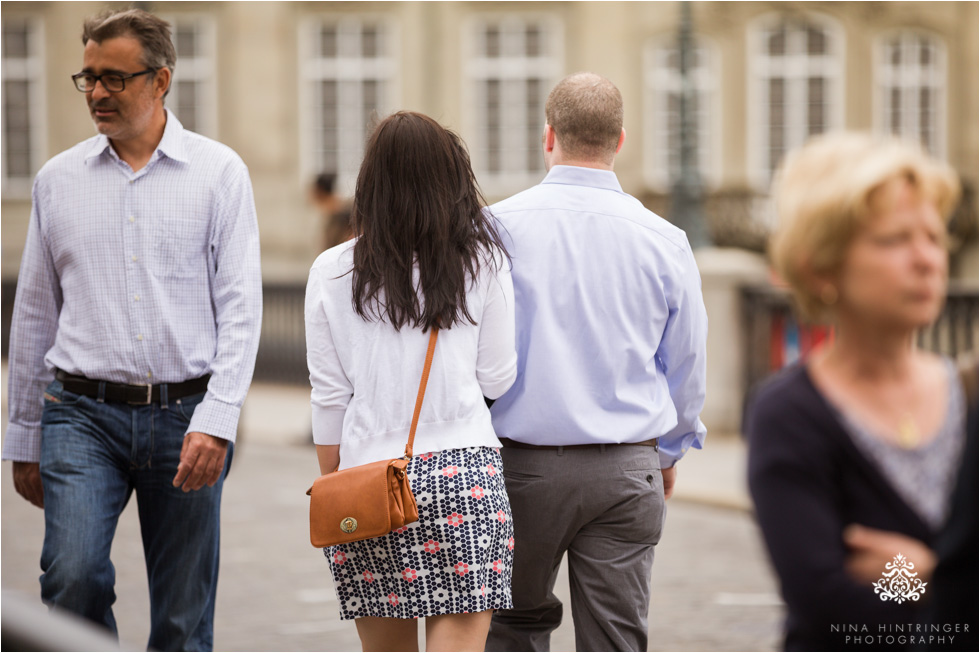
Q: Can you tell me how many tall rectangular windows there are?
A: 4